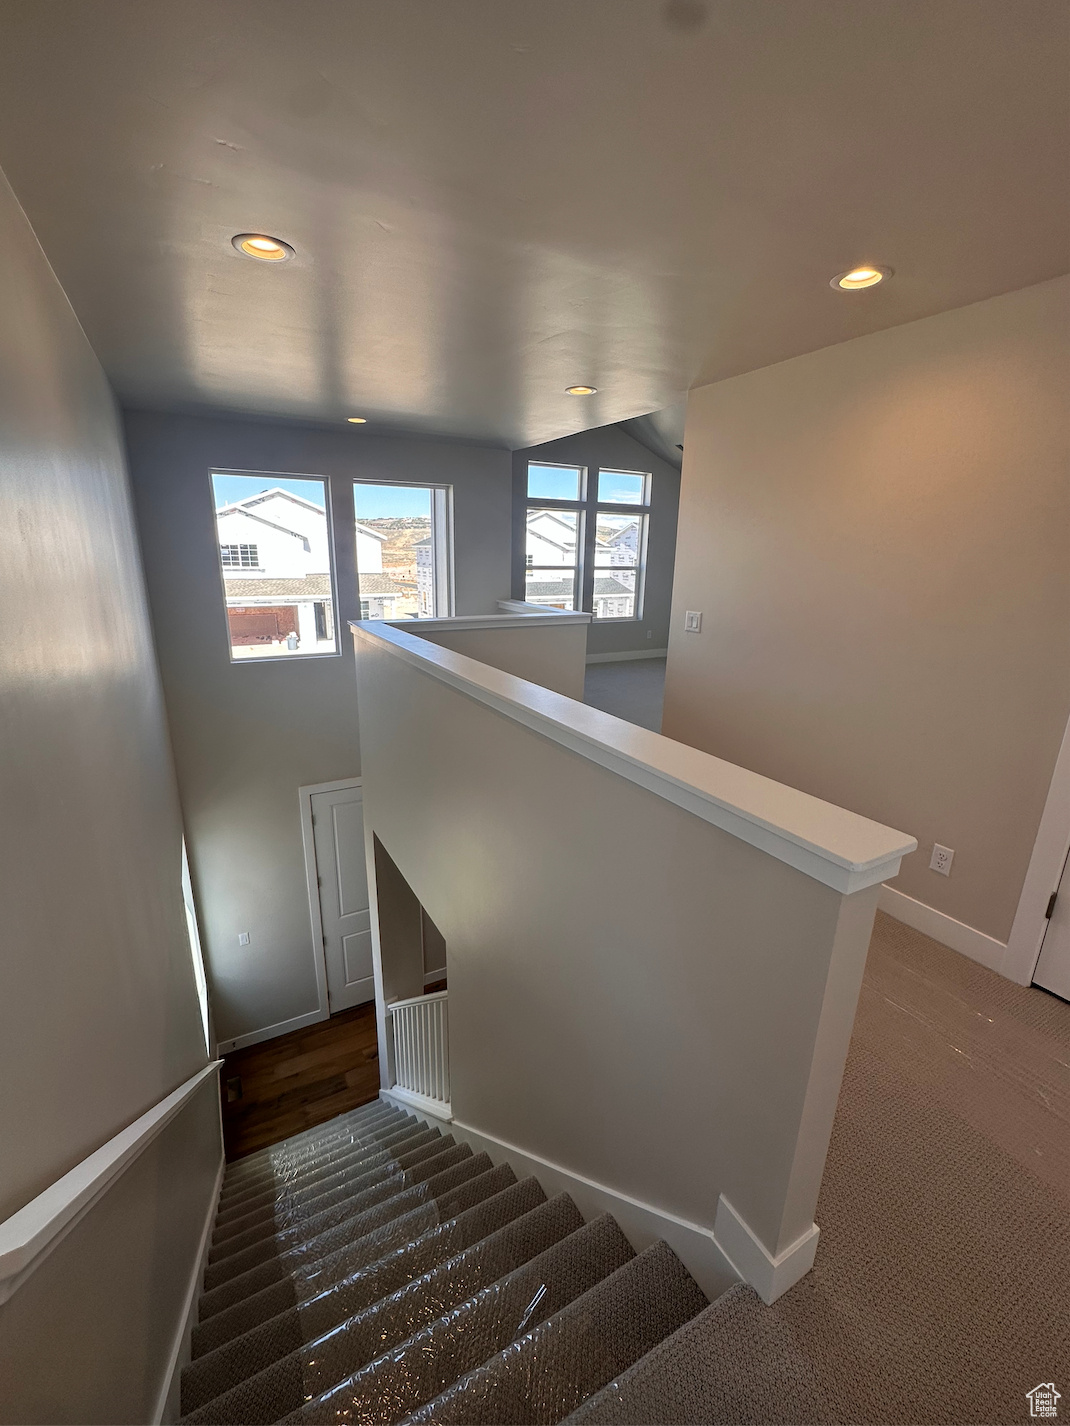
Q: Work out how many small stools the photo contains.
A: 0